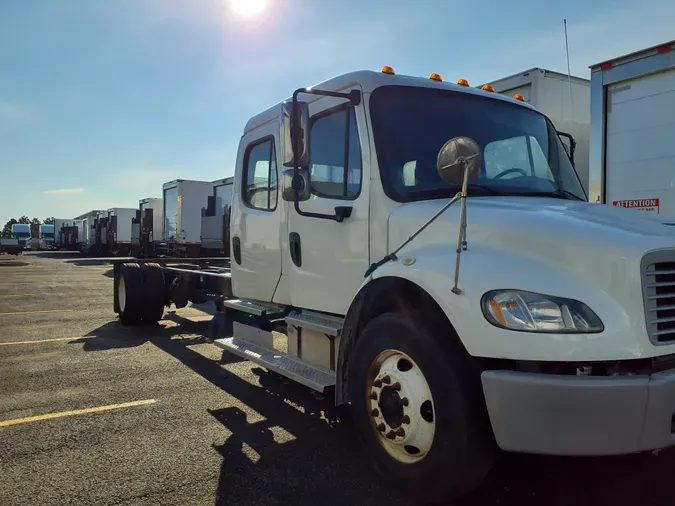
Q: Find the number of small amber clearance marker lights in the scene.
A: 5